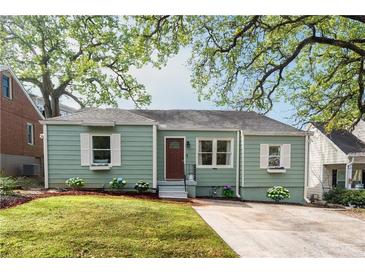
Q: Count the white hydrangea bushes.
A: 4